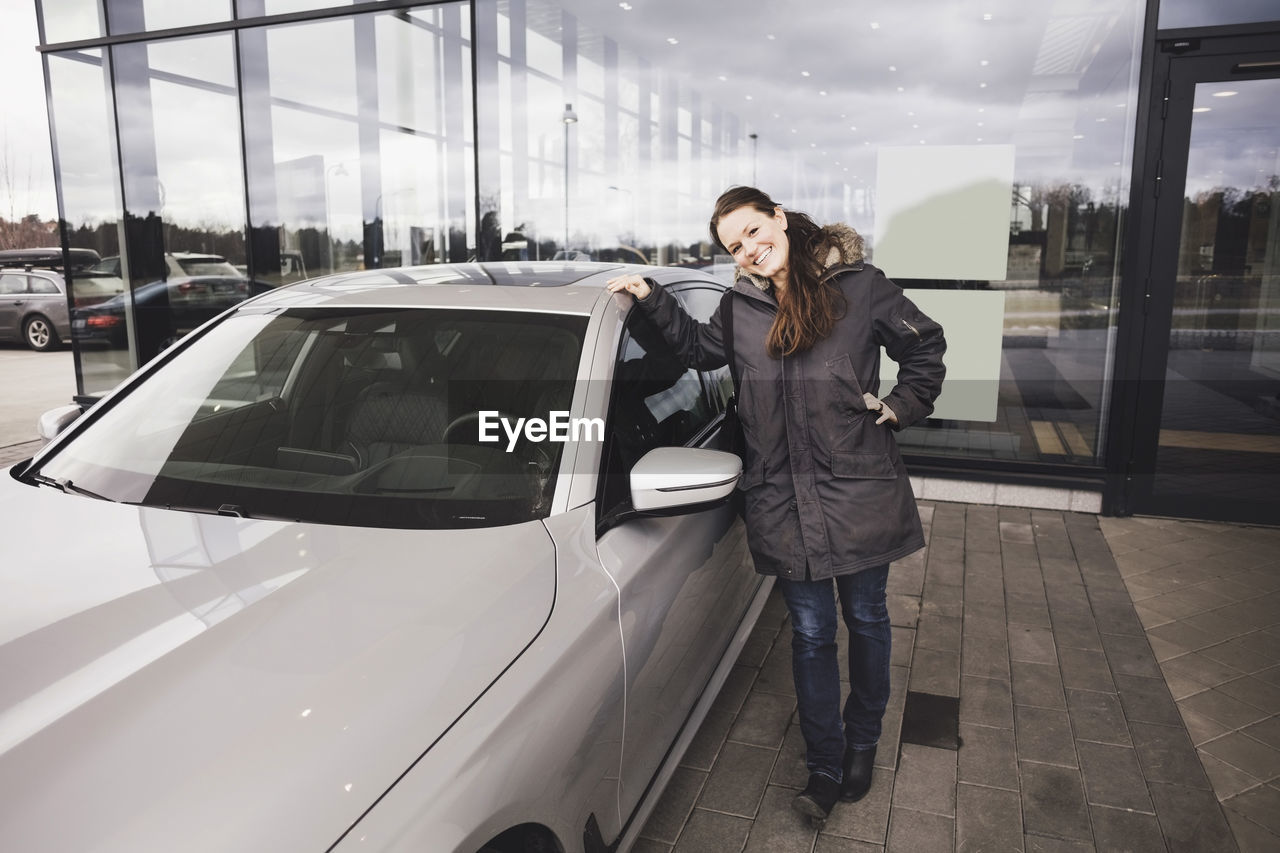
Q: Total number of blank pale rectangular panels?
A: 2